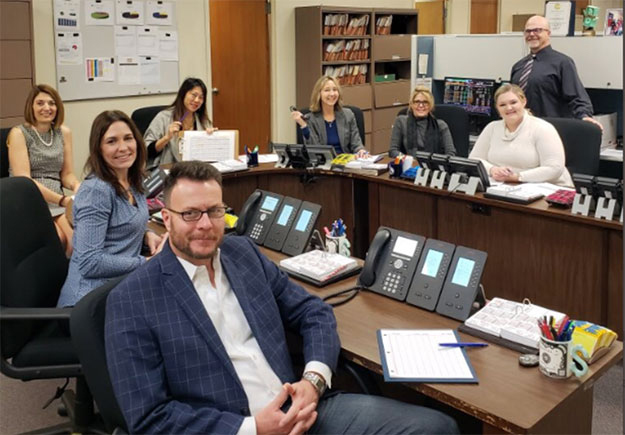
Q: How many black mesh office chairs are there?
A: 7